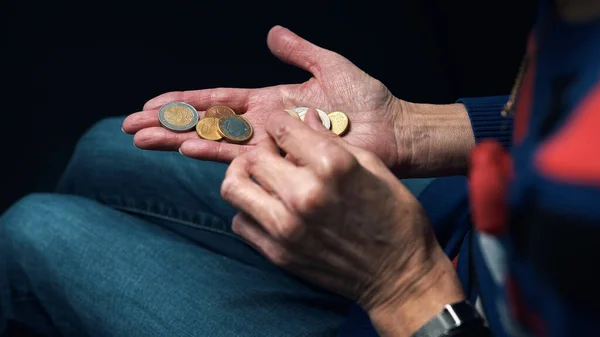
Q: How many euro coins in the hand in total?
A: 7